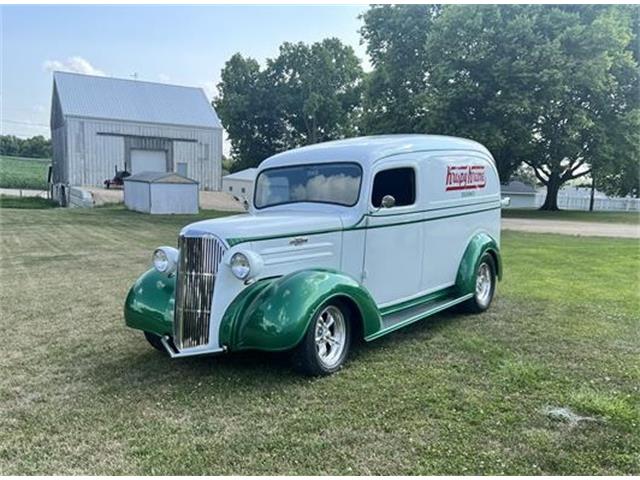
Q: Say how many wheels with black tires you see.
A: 3